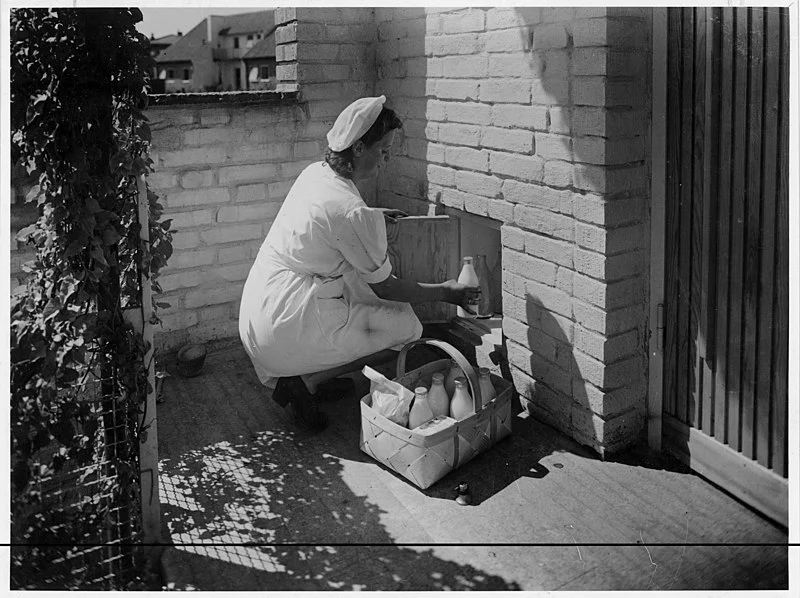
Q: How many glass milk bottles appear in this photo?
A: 7